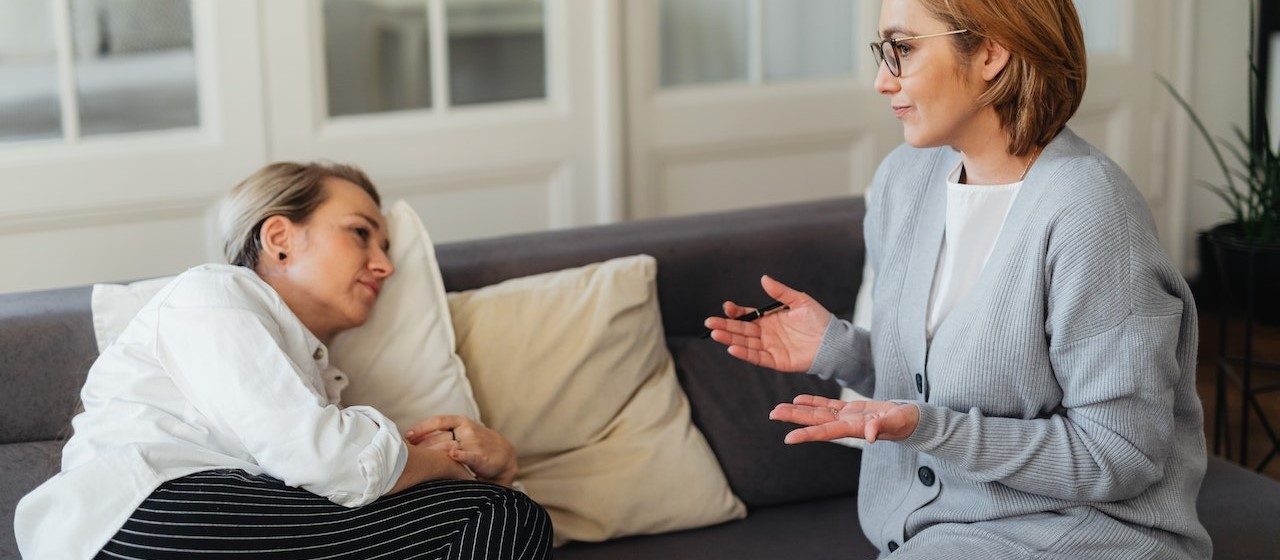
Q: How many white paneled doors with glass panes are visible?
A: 4